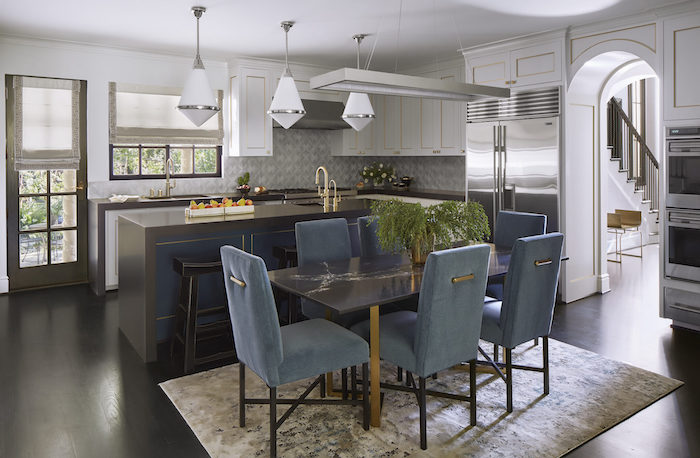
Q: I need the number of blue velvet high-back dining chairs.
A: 6